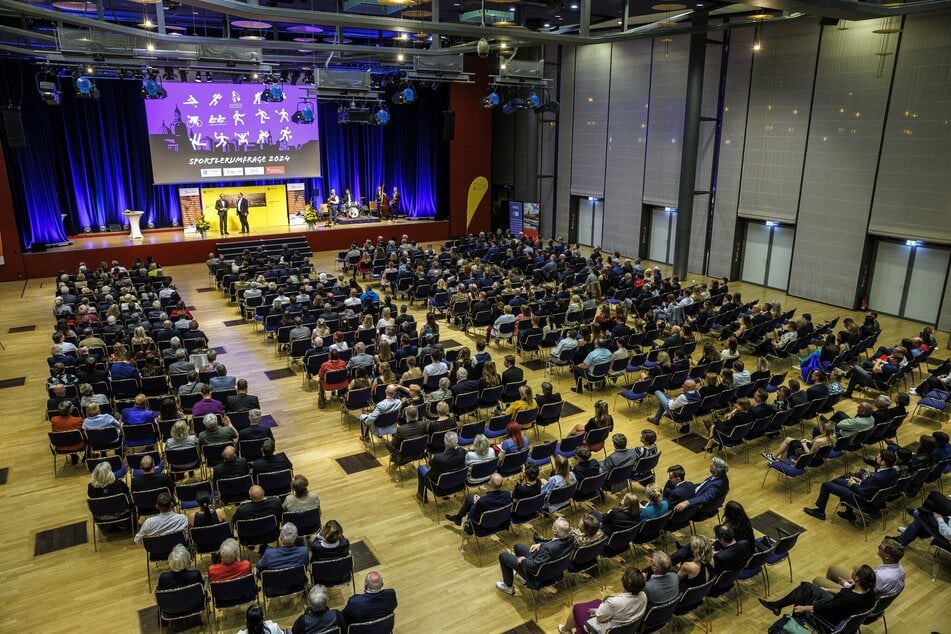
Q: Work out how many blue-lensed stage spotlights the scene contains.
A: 8